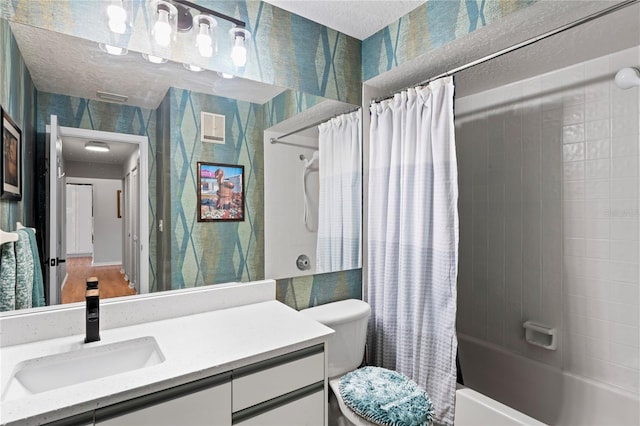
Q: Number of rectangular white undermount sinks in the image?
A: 1